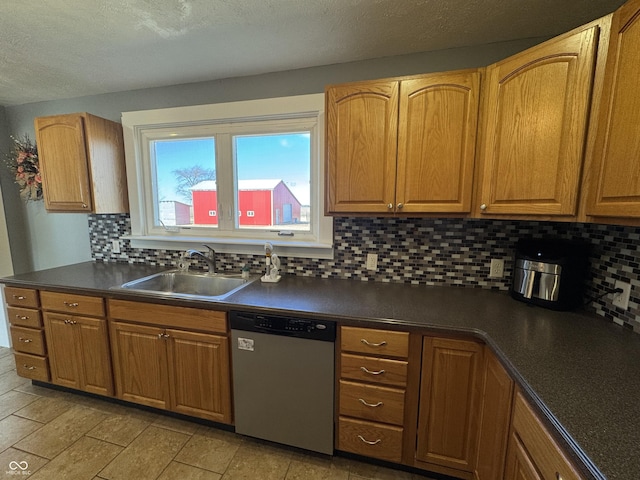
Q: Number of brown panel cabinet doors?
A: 12